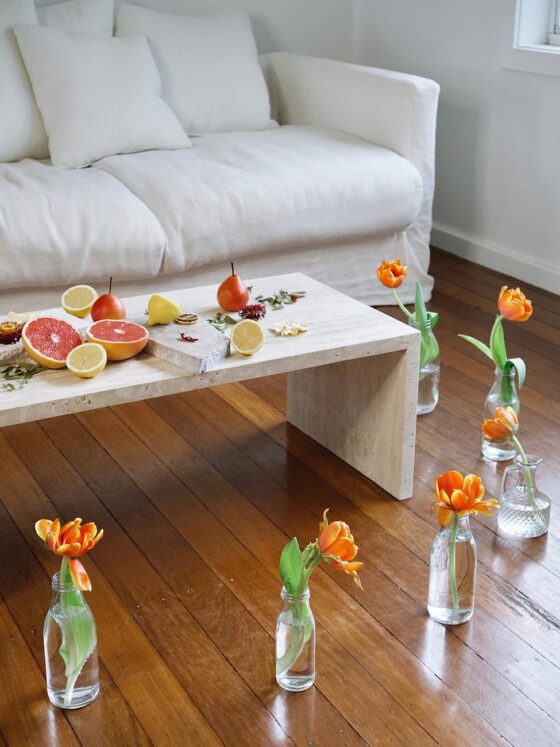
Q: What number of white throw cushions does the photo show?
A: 4